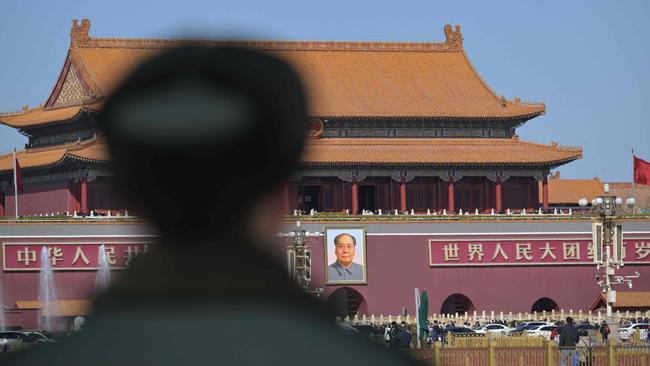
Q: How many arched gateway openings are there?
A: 3